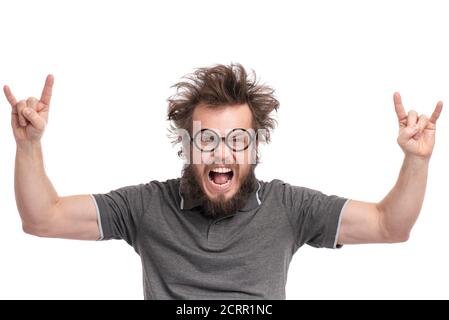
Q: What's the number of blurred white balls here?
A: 0